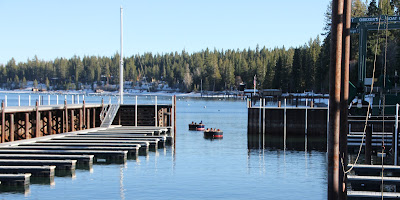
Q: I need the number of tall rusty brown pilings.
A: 2